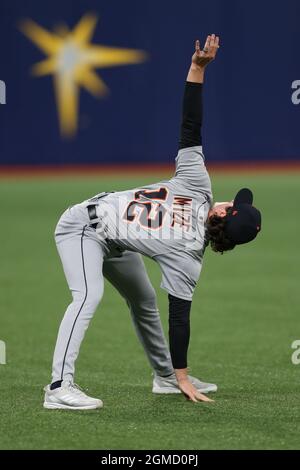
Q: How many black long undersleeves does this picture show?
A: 2